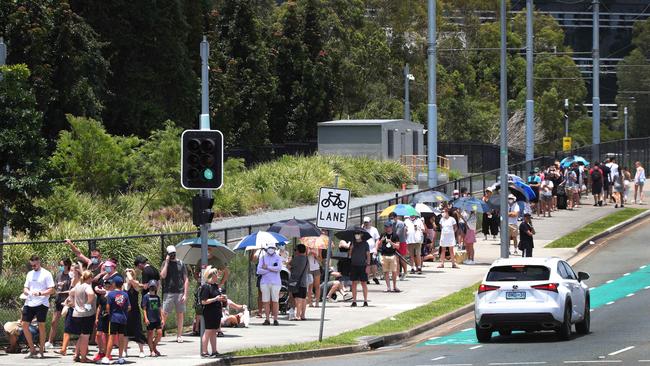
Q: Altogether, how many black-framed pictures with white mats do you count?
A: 0